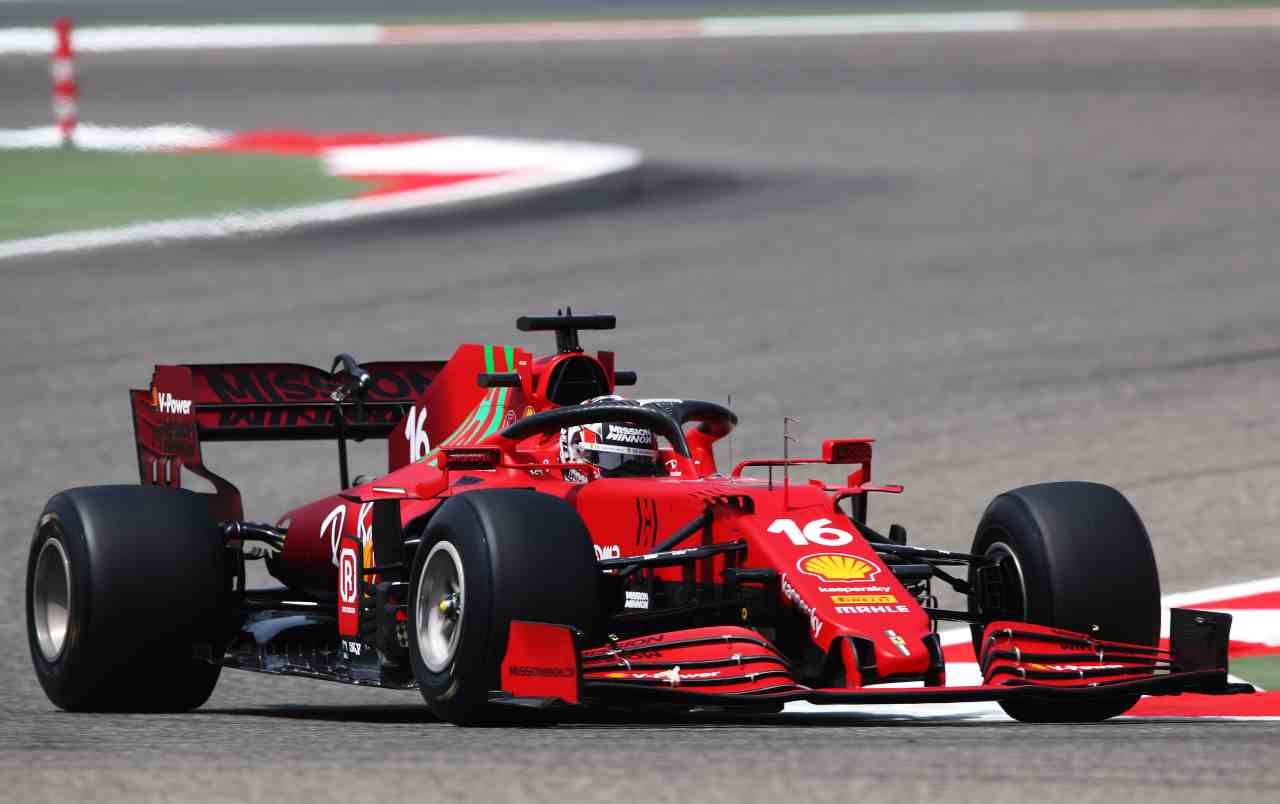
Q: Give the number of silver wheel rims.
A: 2